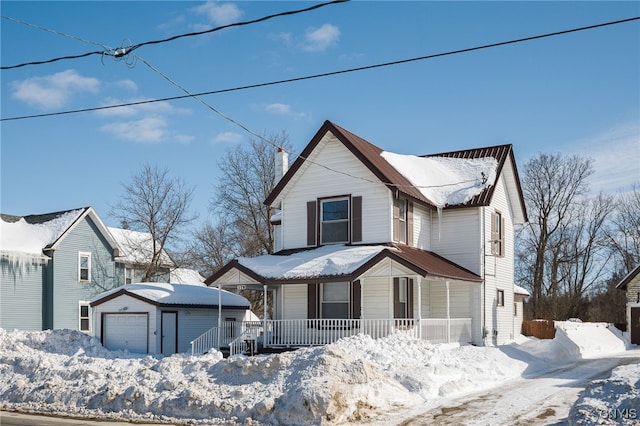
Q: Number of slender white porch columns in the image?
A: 5